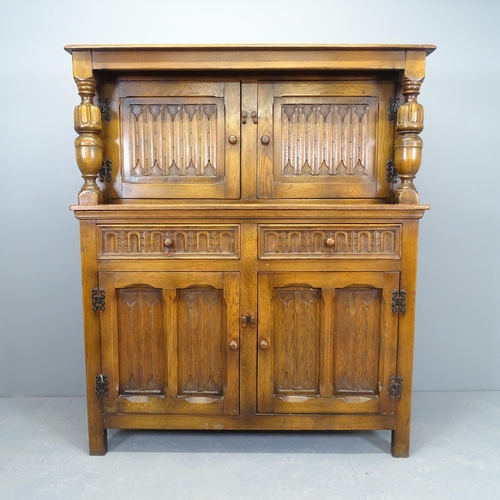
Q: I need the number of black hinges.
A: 8